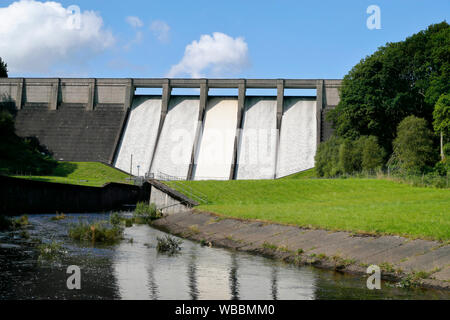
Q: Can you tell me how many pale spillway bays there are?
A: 5